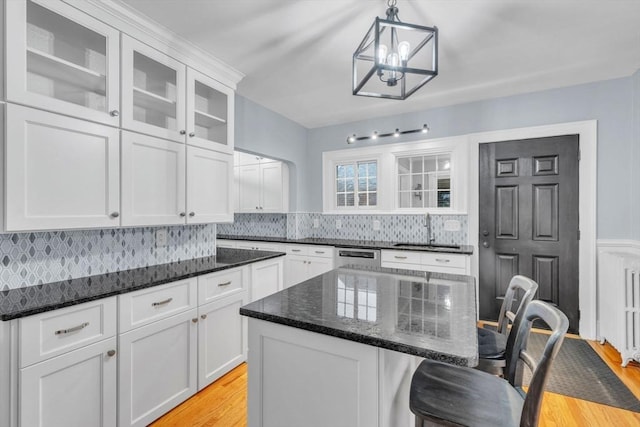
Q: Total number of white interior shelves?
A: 3